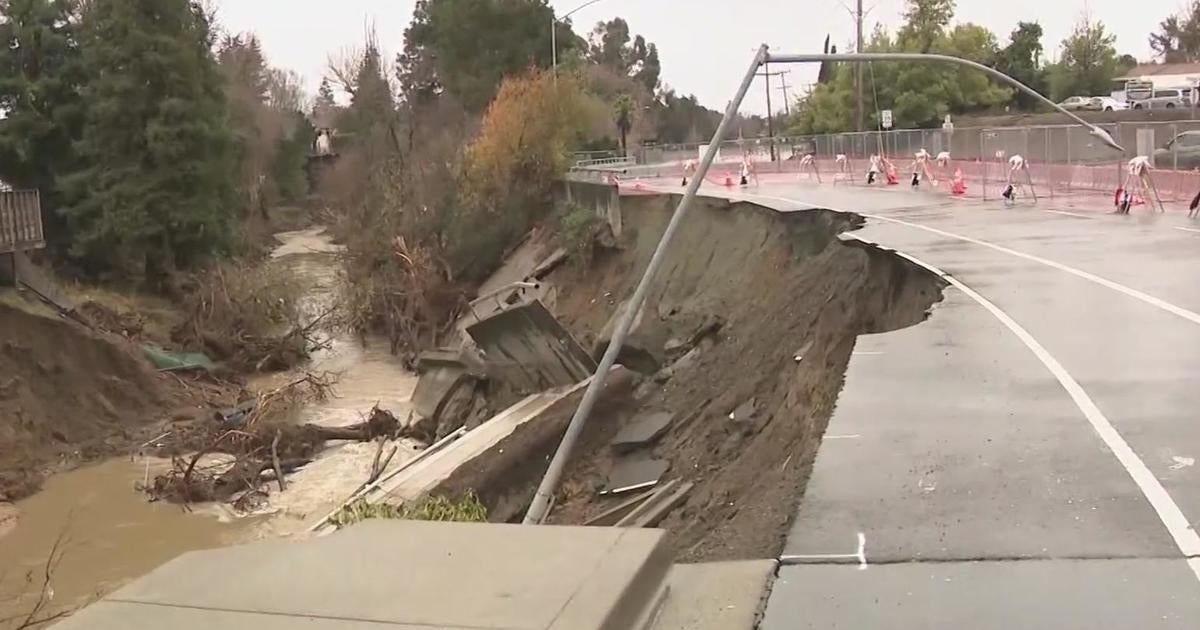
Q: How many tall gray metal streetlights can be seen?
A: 2